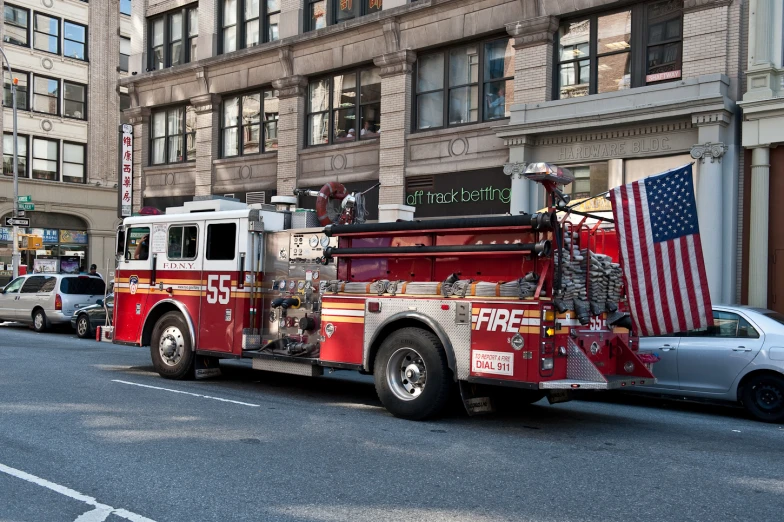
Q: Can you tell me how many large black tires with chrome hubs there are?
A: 2